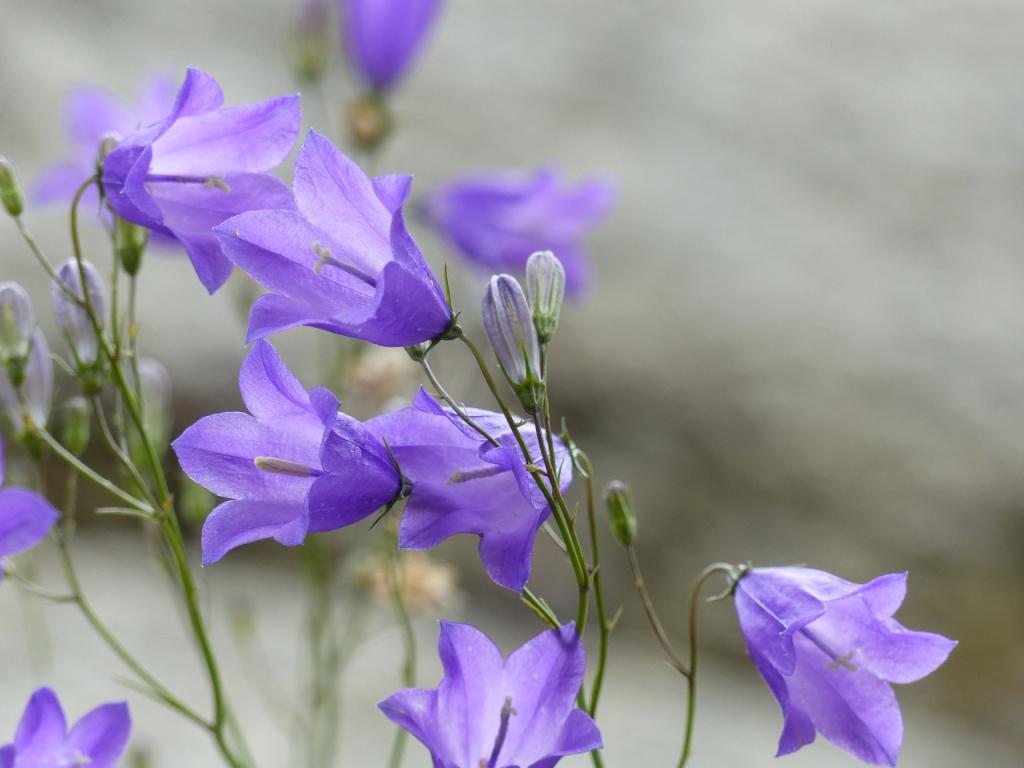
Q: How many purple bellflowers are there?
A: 11